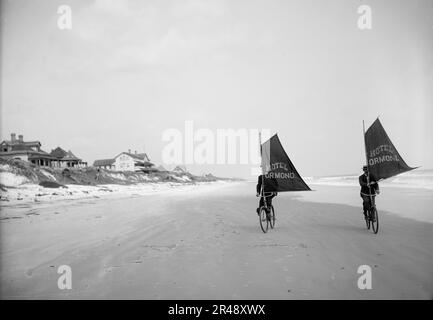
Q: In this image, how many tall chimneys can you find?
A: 2